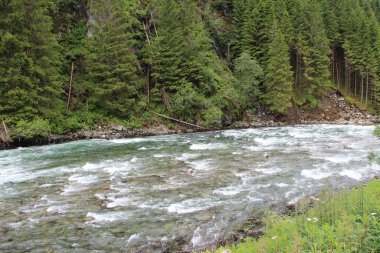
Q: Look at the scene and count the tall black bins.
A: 0